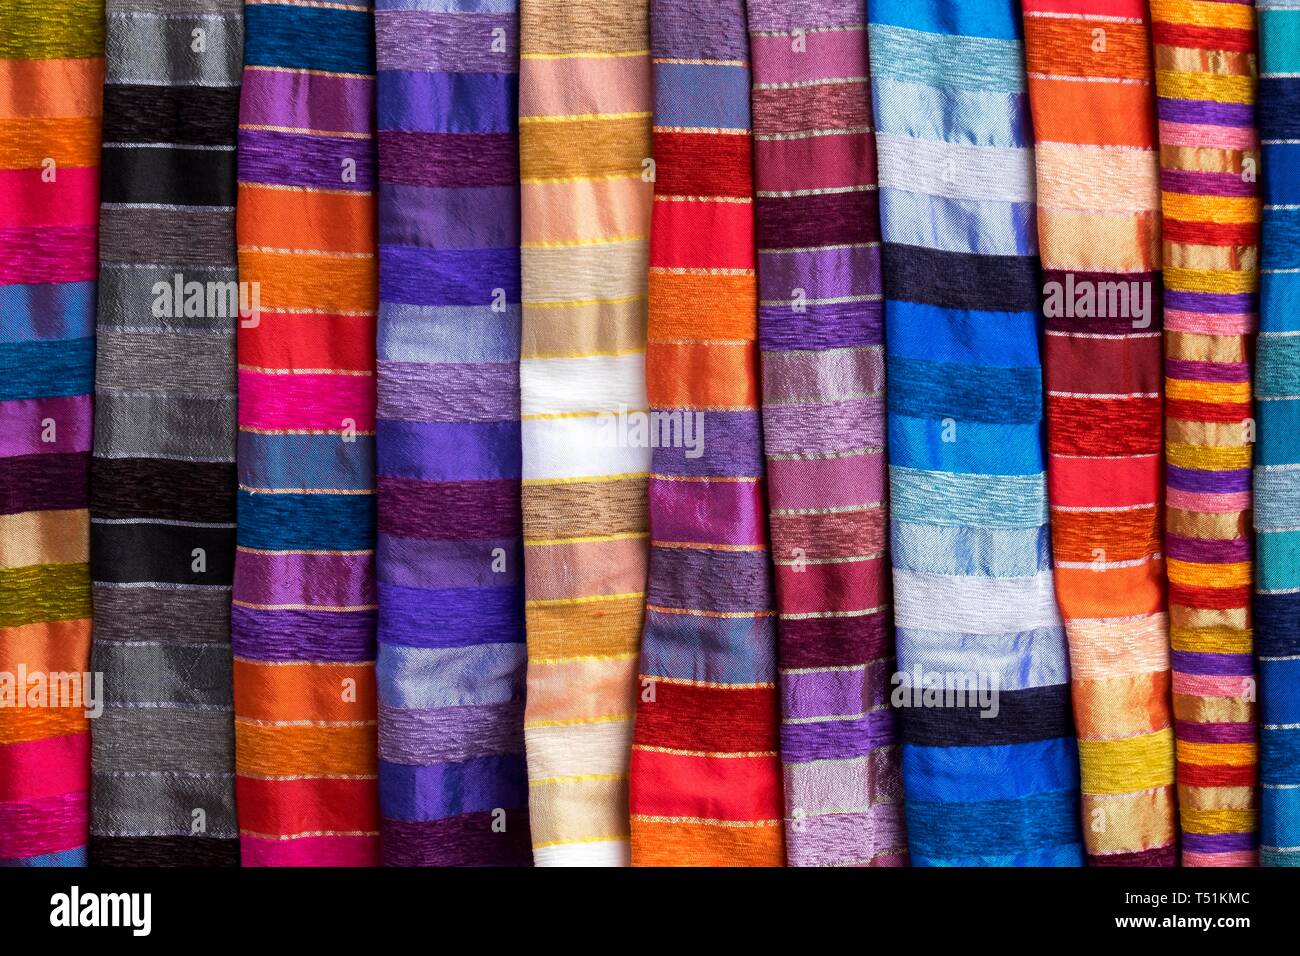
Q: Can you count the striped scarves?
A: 11